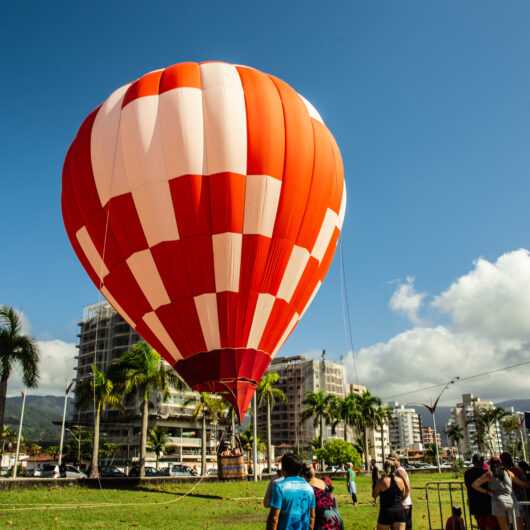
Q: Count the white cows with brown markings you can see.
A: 0